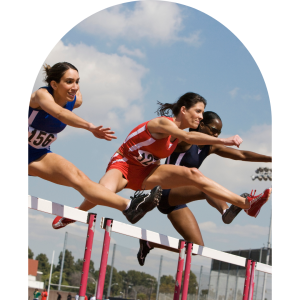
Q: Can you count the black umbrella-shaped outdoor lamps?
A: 0